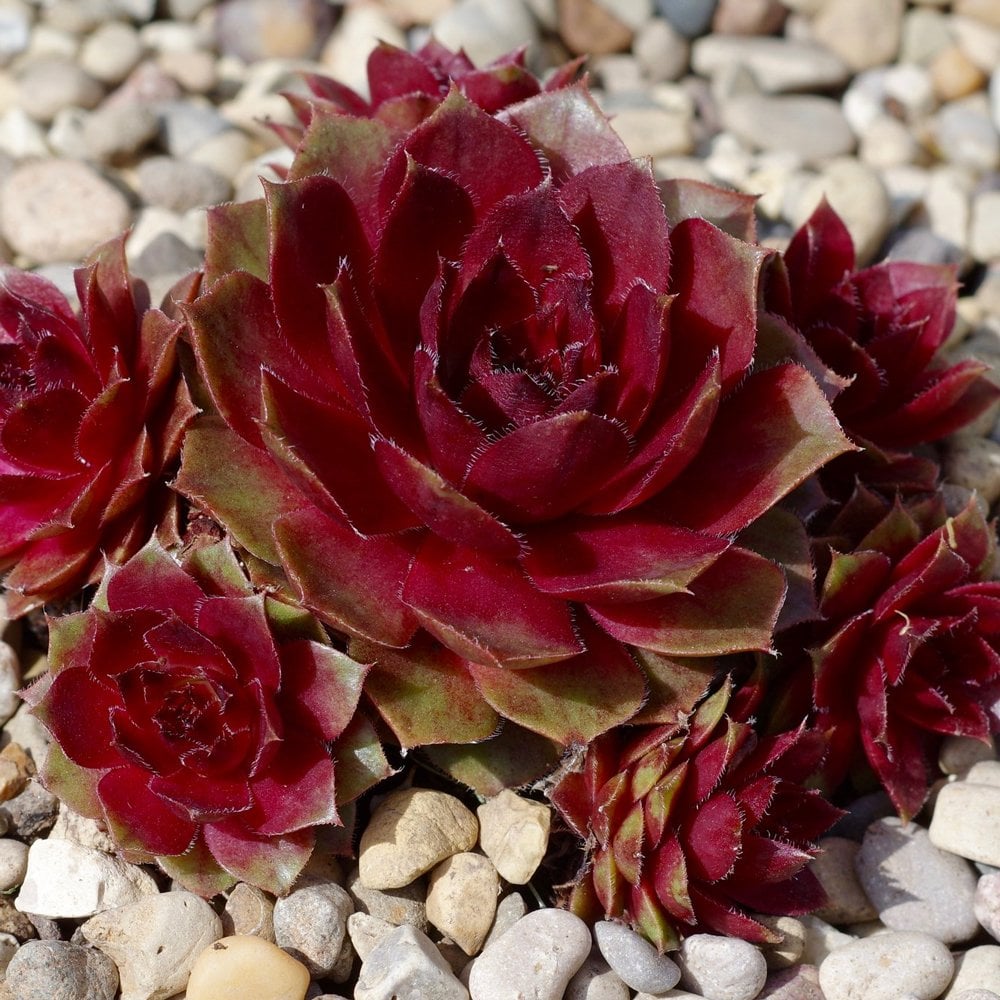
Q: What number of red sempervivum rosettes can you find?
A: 7